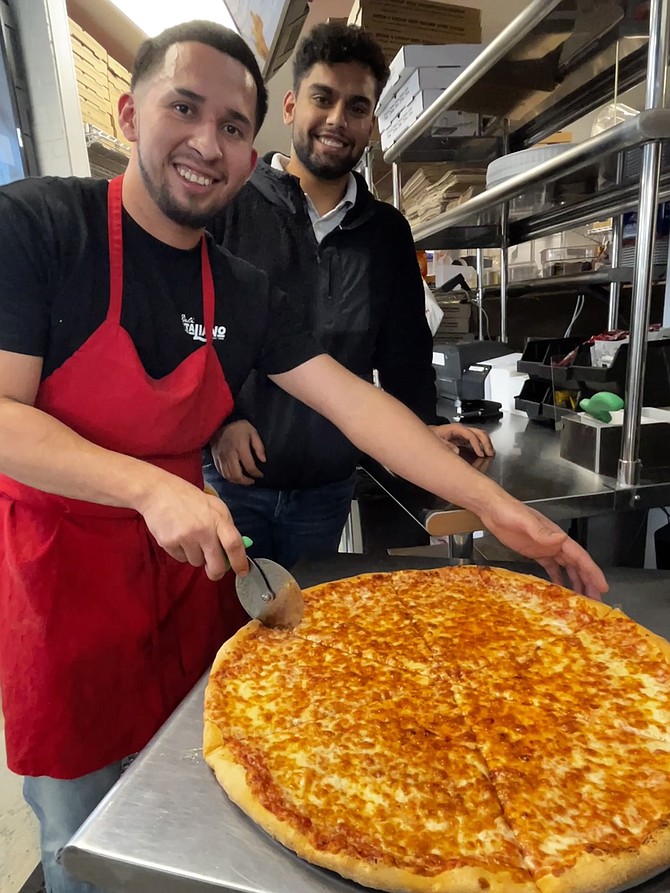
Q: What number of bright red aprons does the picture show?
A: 1